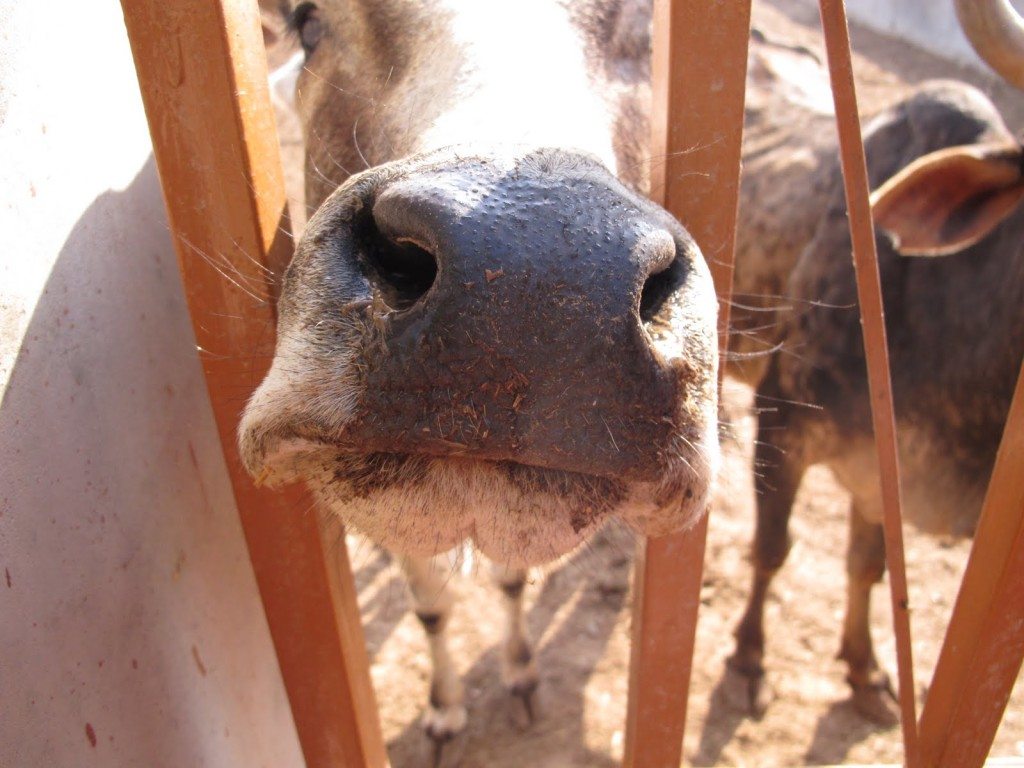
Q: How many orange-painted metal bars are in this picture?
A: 4